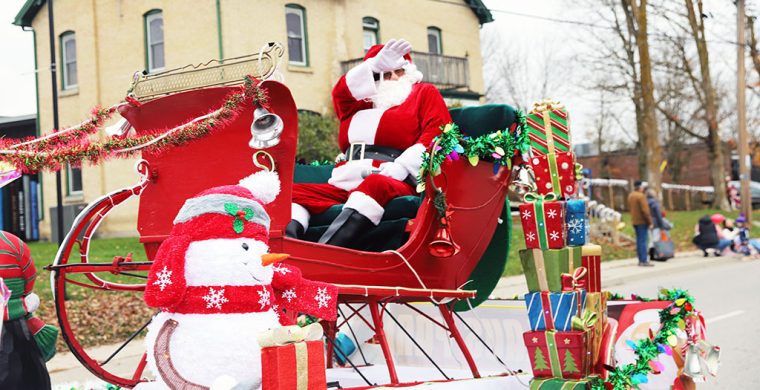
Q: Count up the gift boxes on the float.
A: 11